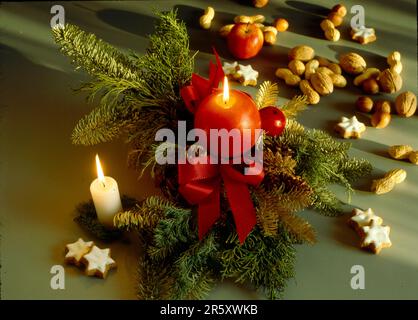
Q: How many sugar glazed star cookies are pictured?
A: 8